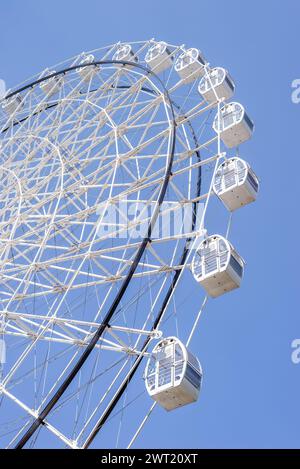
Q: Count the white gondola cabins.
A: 11